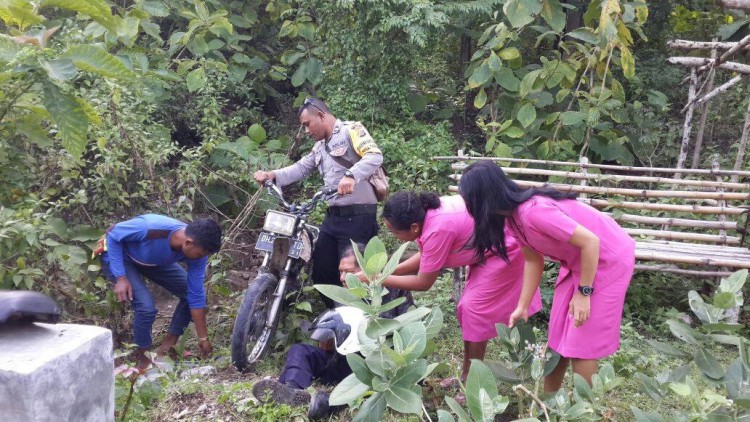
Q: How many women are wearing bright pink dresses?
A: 2